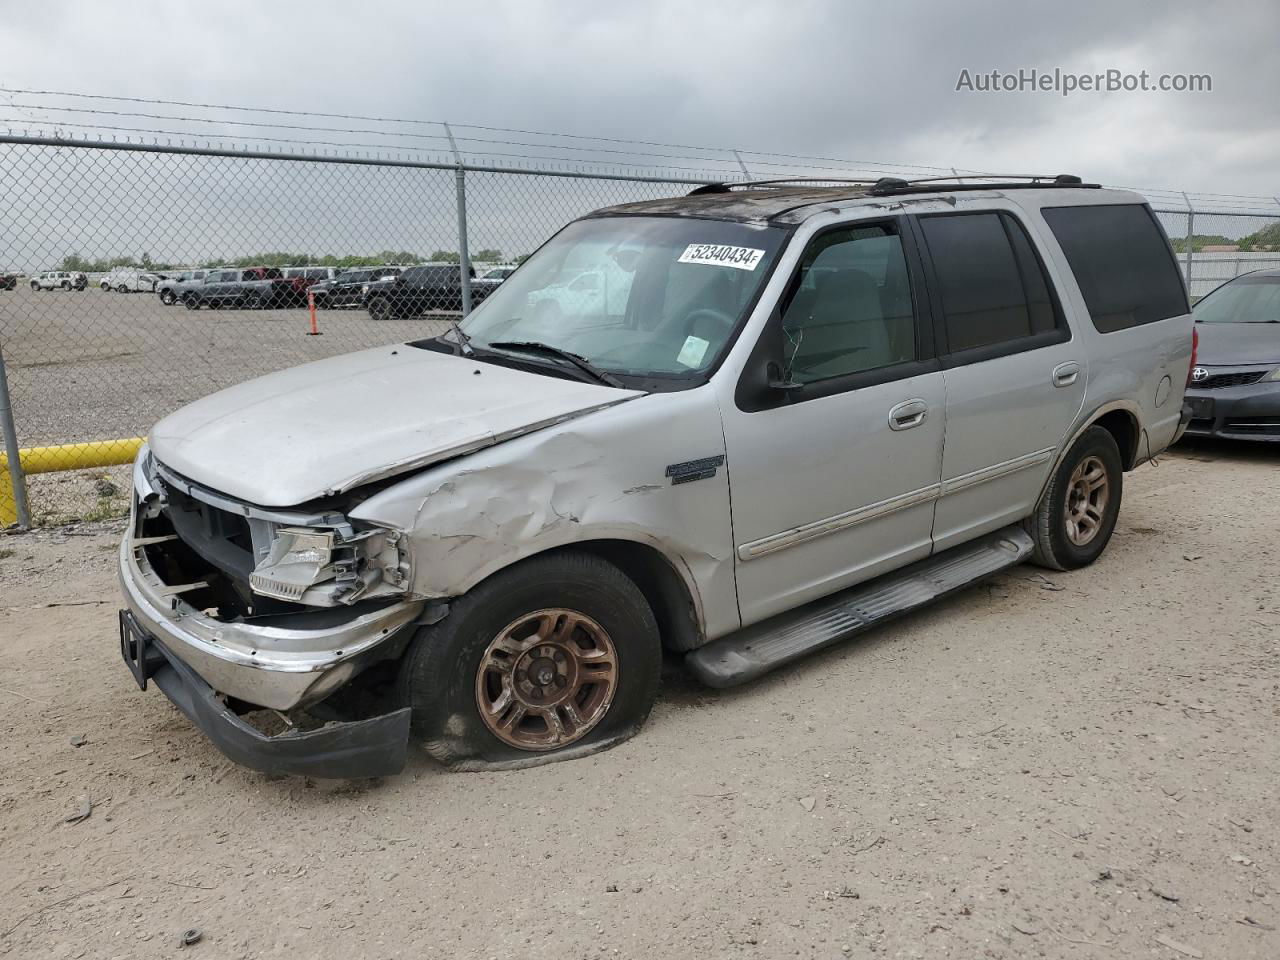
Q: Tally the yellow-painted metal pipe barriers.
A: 1